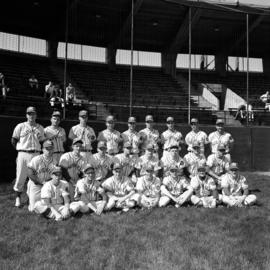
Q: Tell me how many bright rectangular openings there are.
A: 5